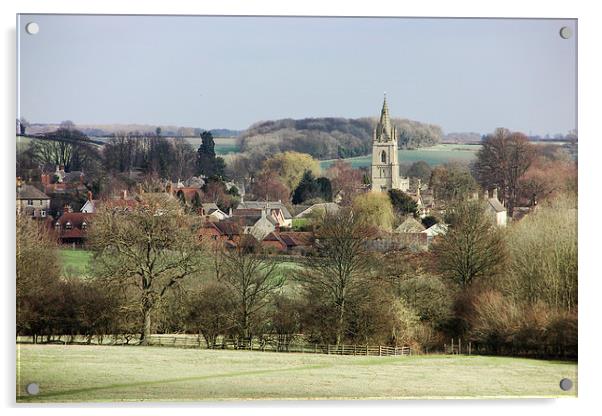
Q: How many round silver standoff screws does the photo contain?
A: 4